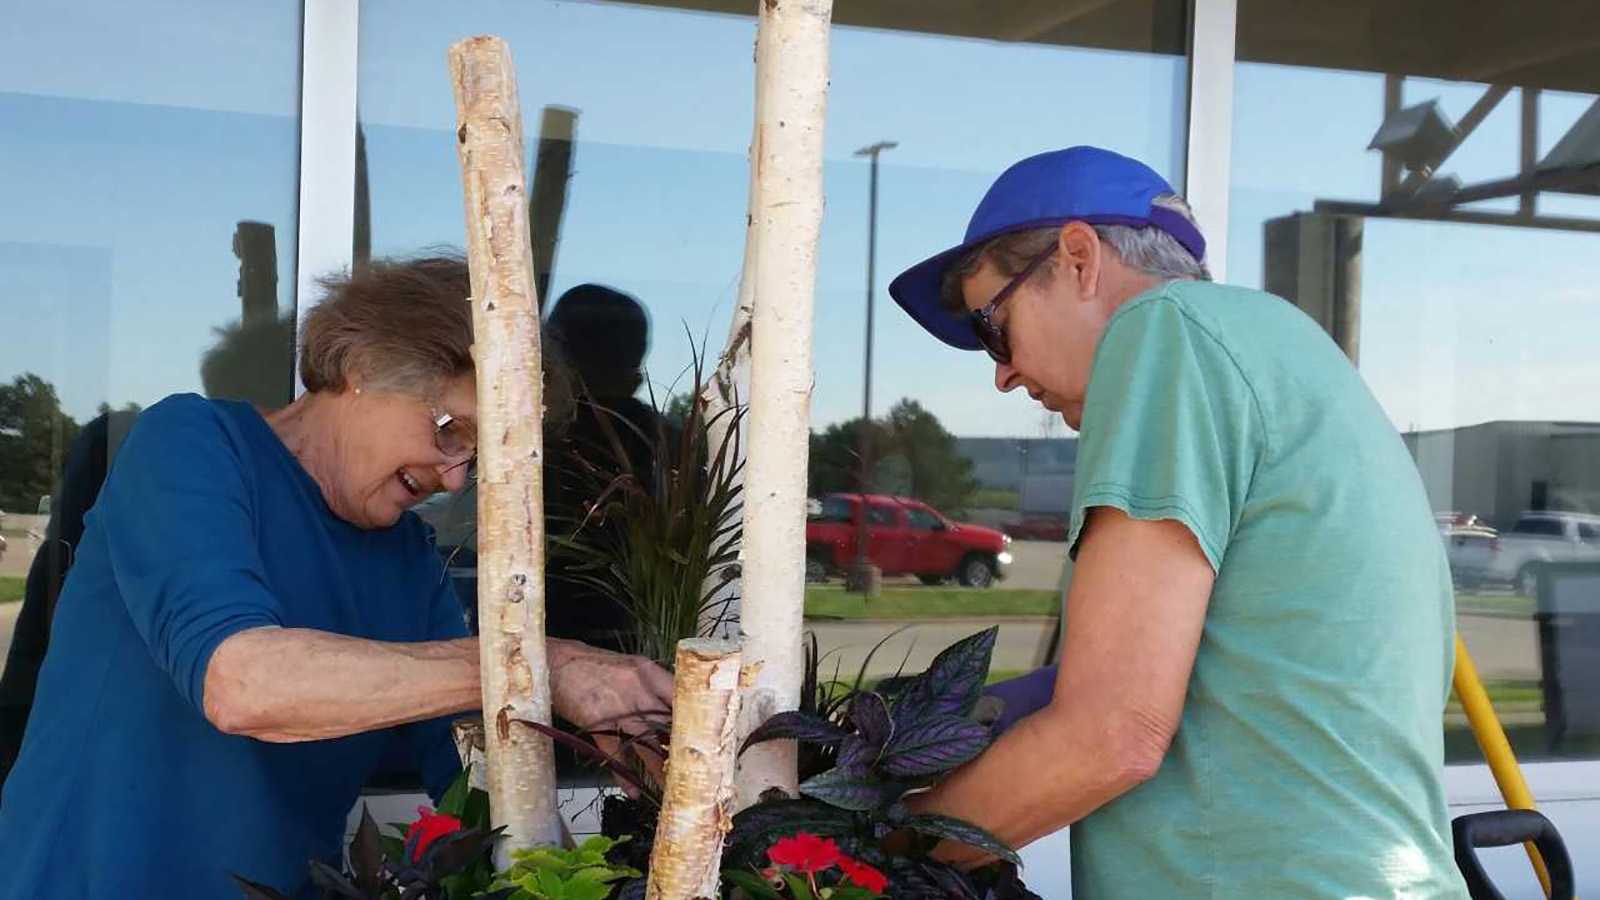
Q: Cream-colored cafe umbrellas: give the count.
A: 0